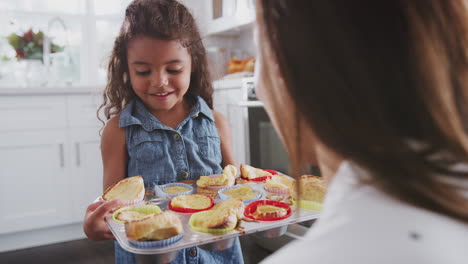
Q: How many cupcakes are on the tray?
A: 12